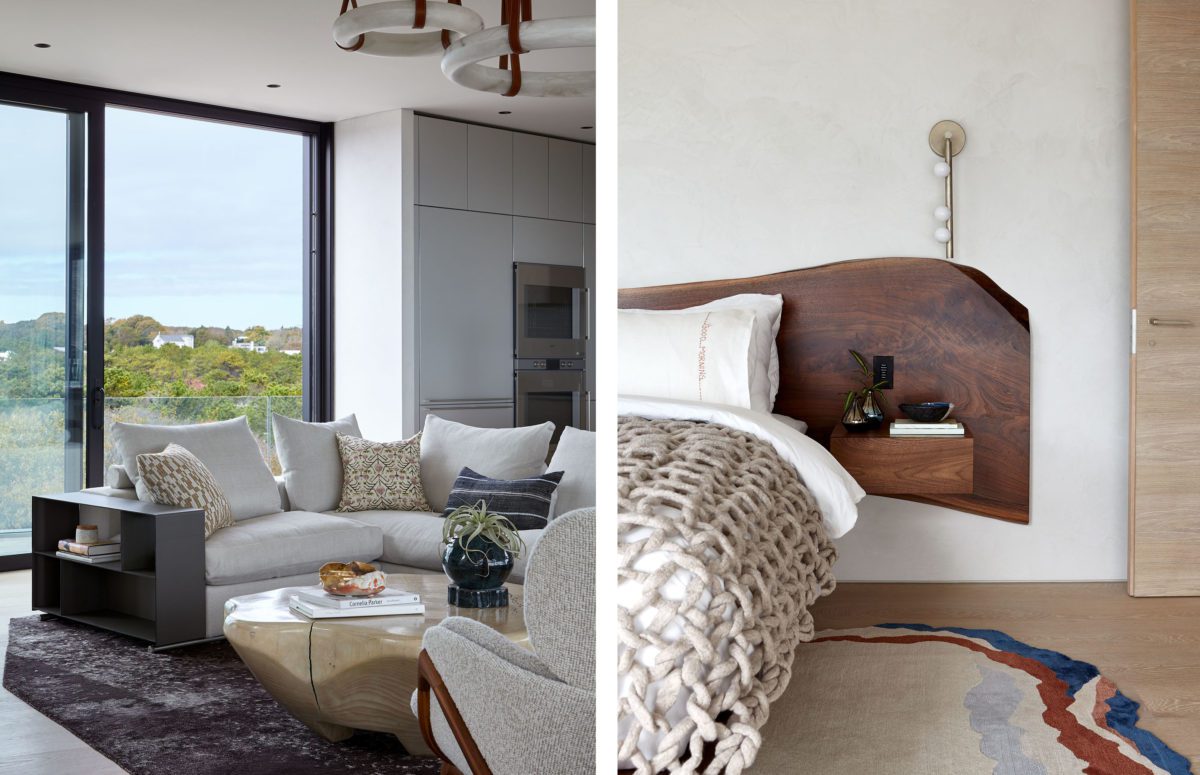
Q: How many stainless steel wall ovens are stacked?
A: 2